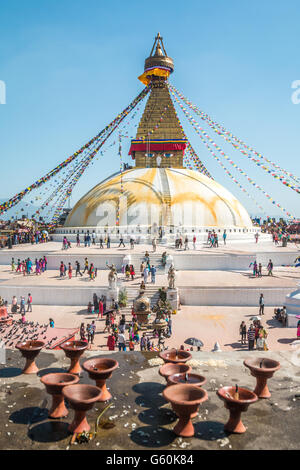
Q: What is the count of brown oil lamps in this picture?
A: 11